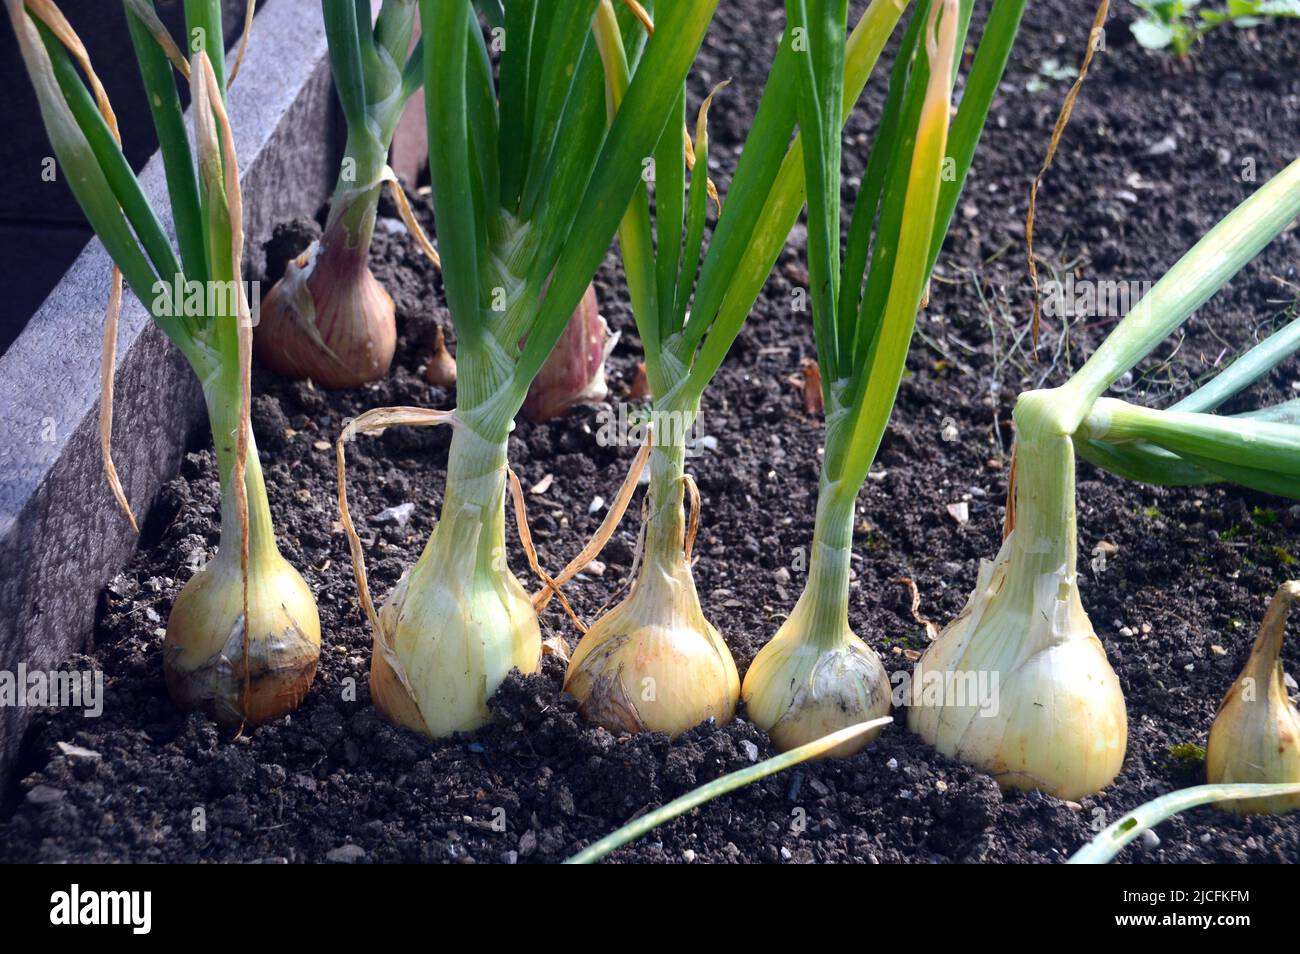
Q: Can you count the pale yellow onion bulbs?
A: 6